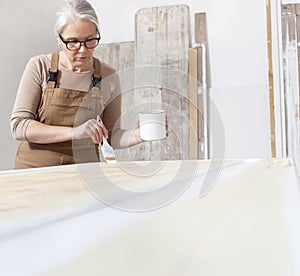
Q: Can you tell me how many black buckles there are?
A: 2